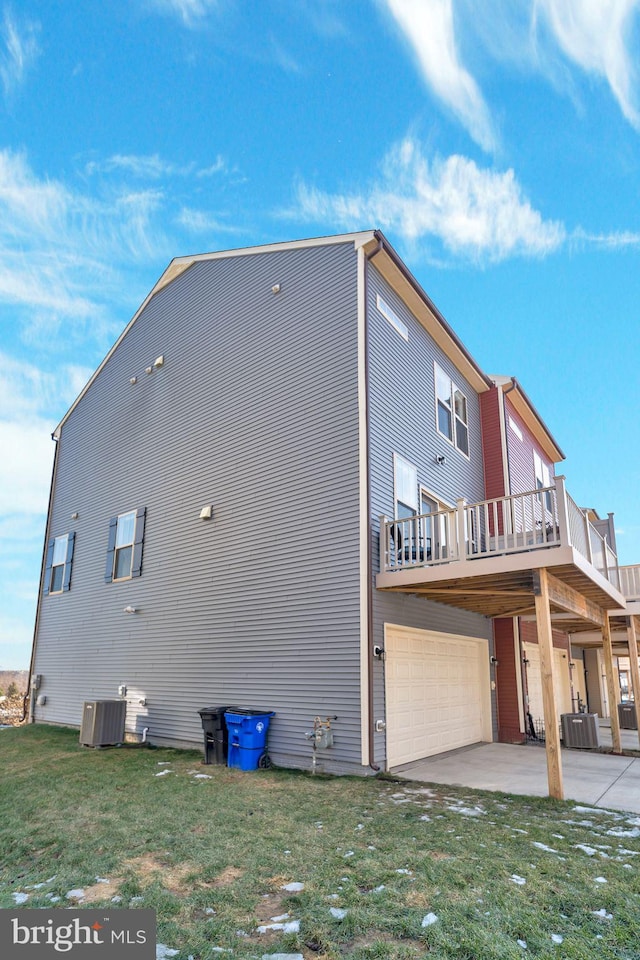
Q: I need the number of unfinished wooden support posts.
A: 3